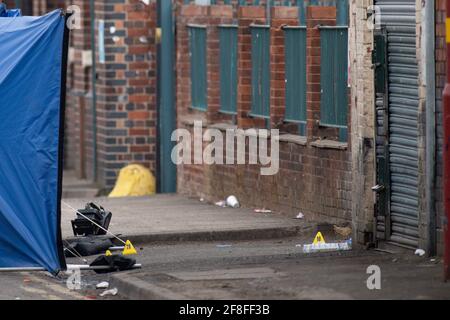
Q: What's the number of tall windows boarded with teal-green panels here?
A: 5